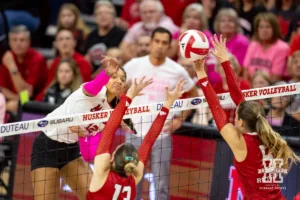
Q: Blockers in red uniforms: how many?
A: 2